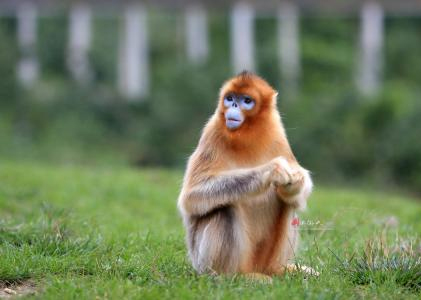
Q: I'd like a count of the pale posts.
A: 7